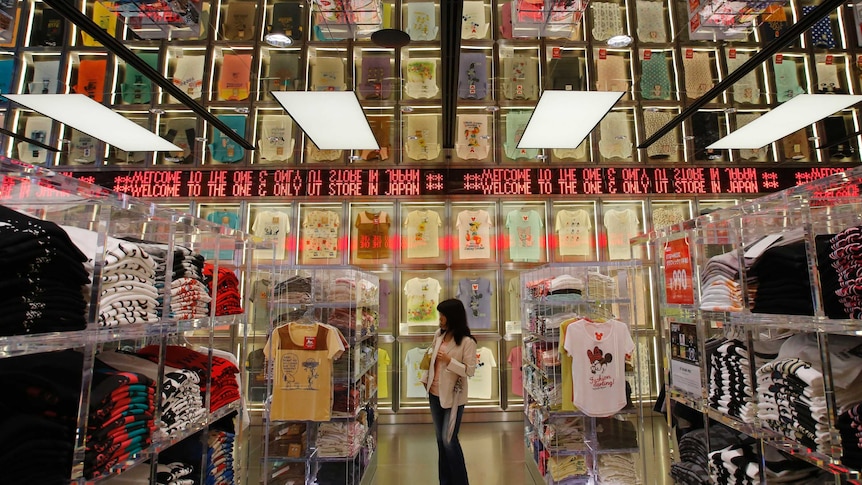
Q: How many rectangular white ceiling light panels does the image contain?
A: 4